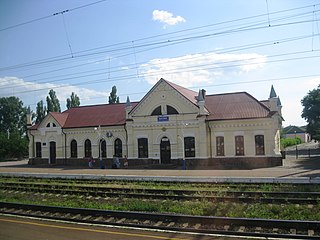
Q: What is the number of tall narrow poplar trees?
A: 4